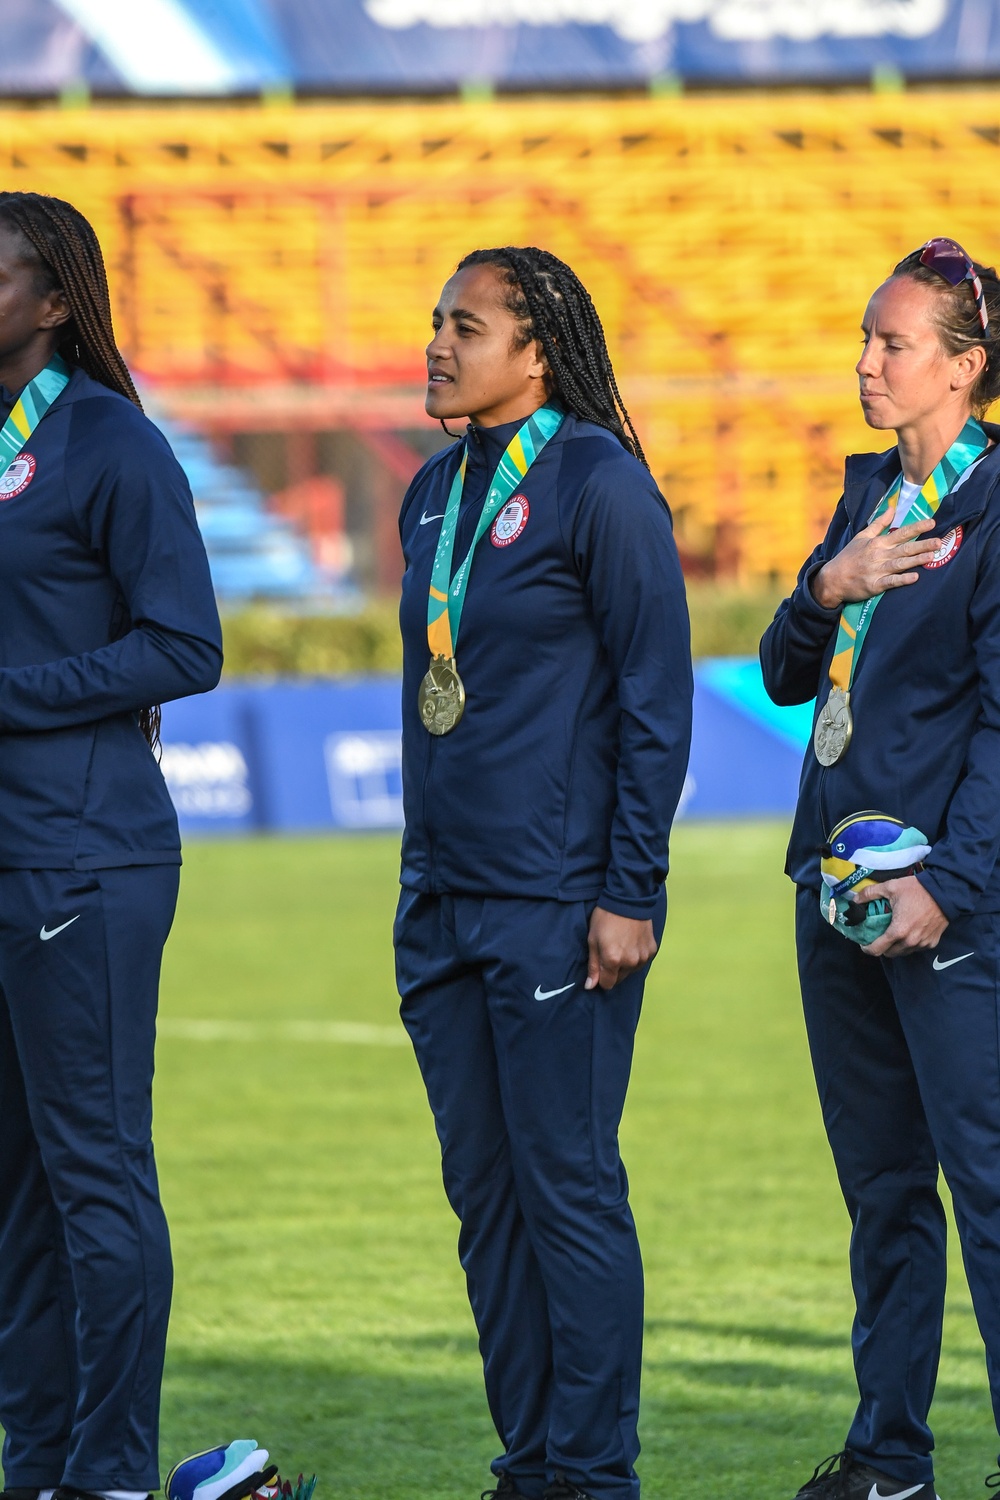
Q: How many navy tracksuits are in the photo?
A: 3